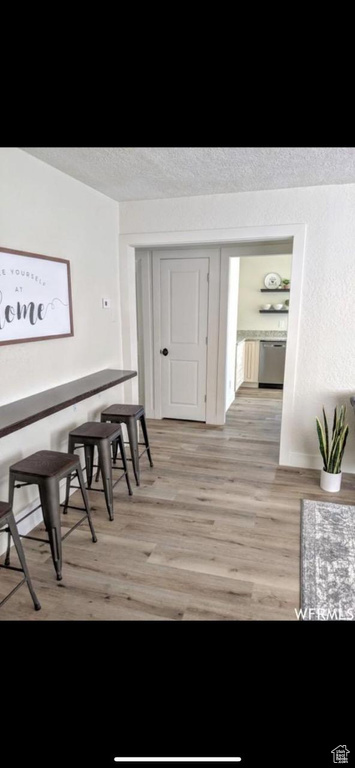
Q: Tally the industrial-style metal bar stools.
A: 4